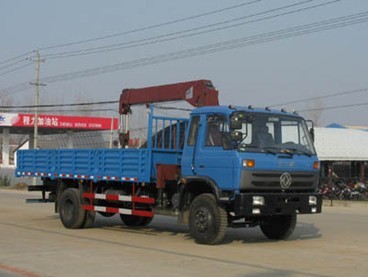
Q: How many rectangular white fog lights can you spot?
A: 2